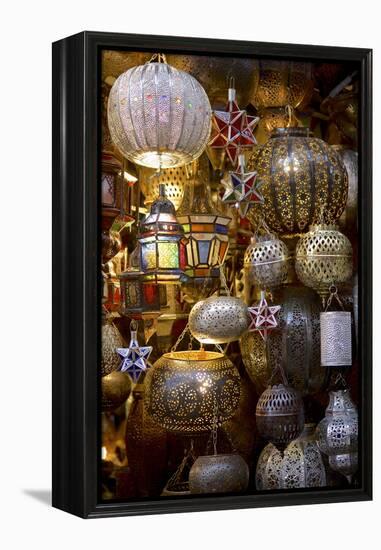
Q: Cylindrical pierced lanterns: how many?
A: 1